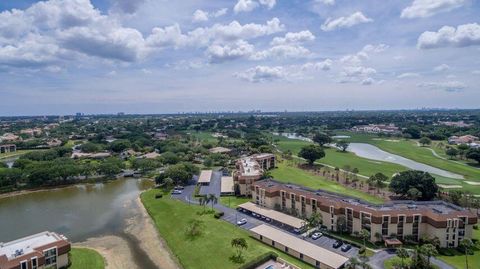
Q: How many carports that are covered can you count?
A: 4